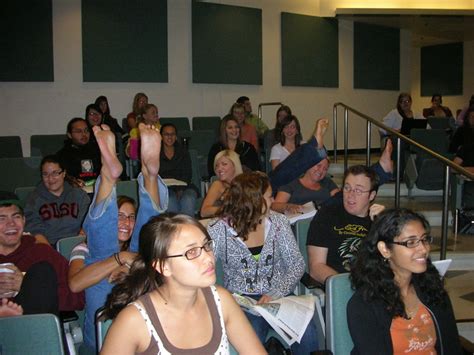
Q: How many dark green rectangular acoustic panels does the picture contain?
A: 6